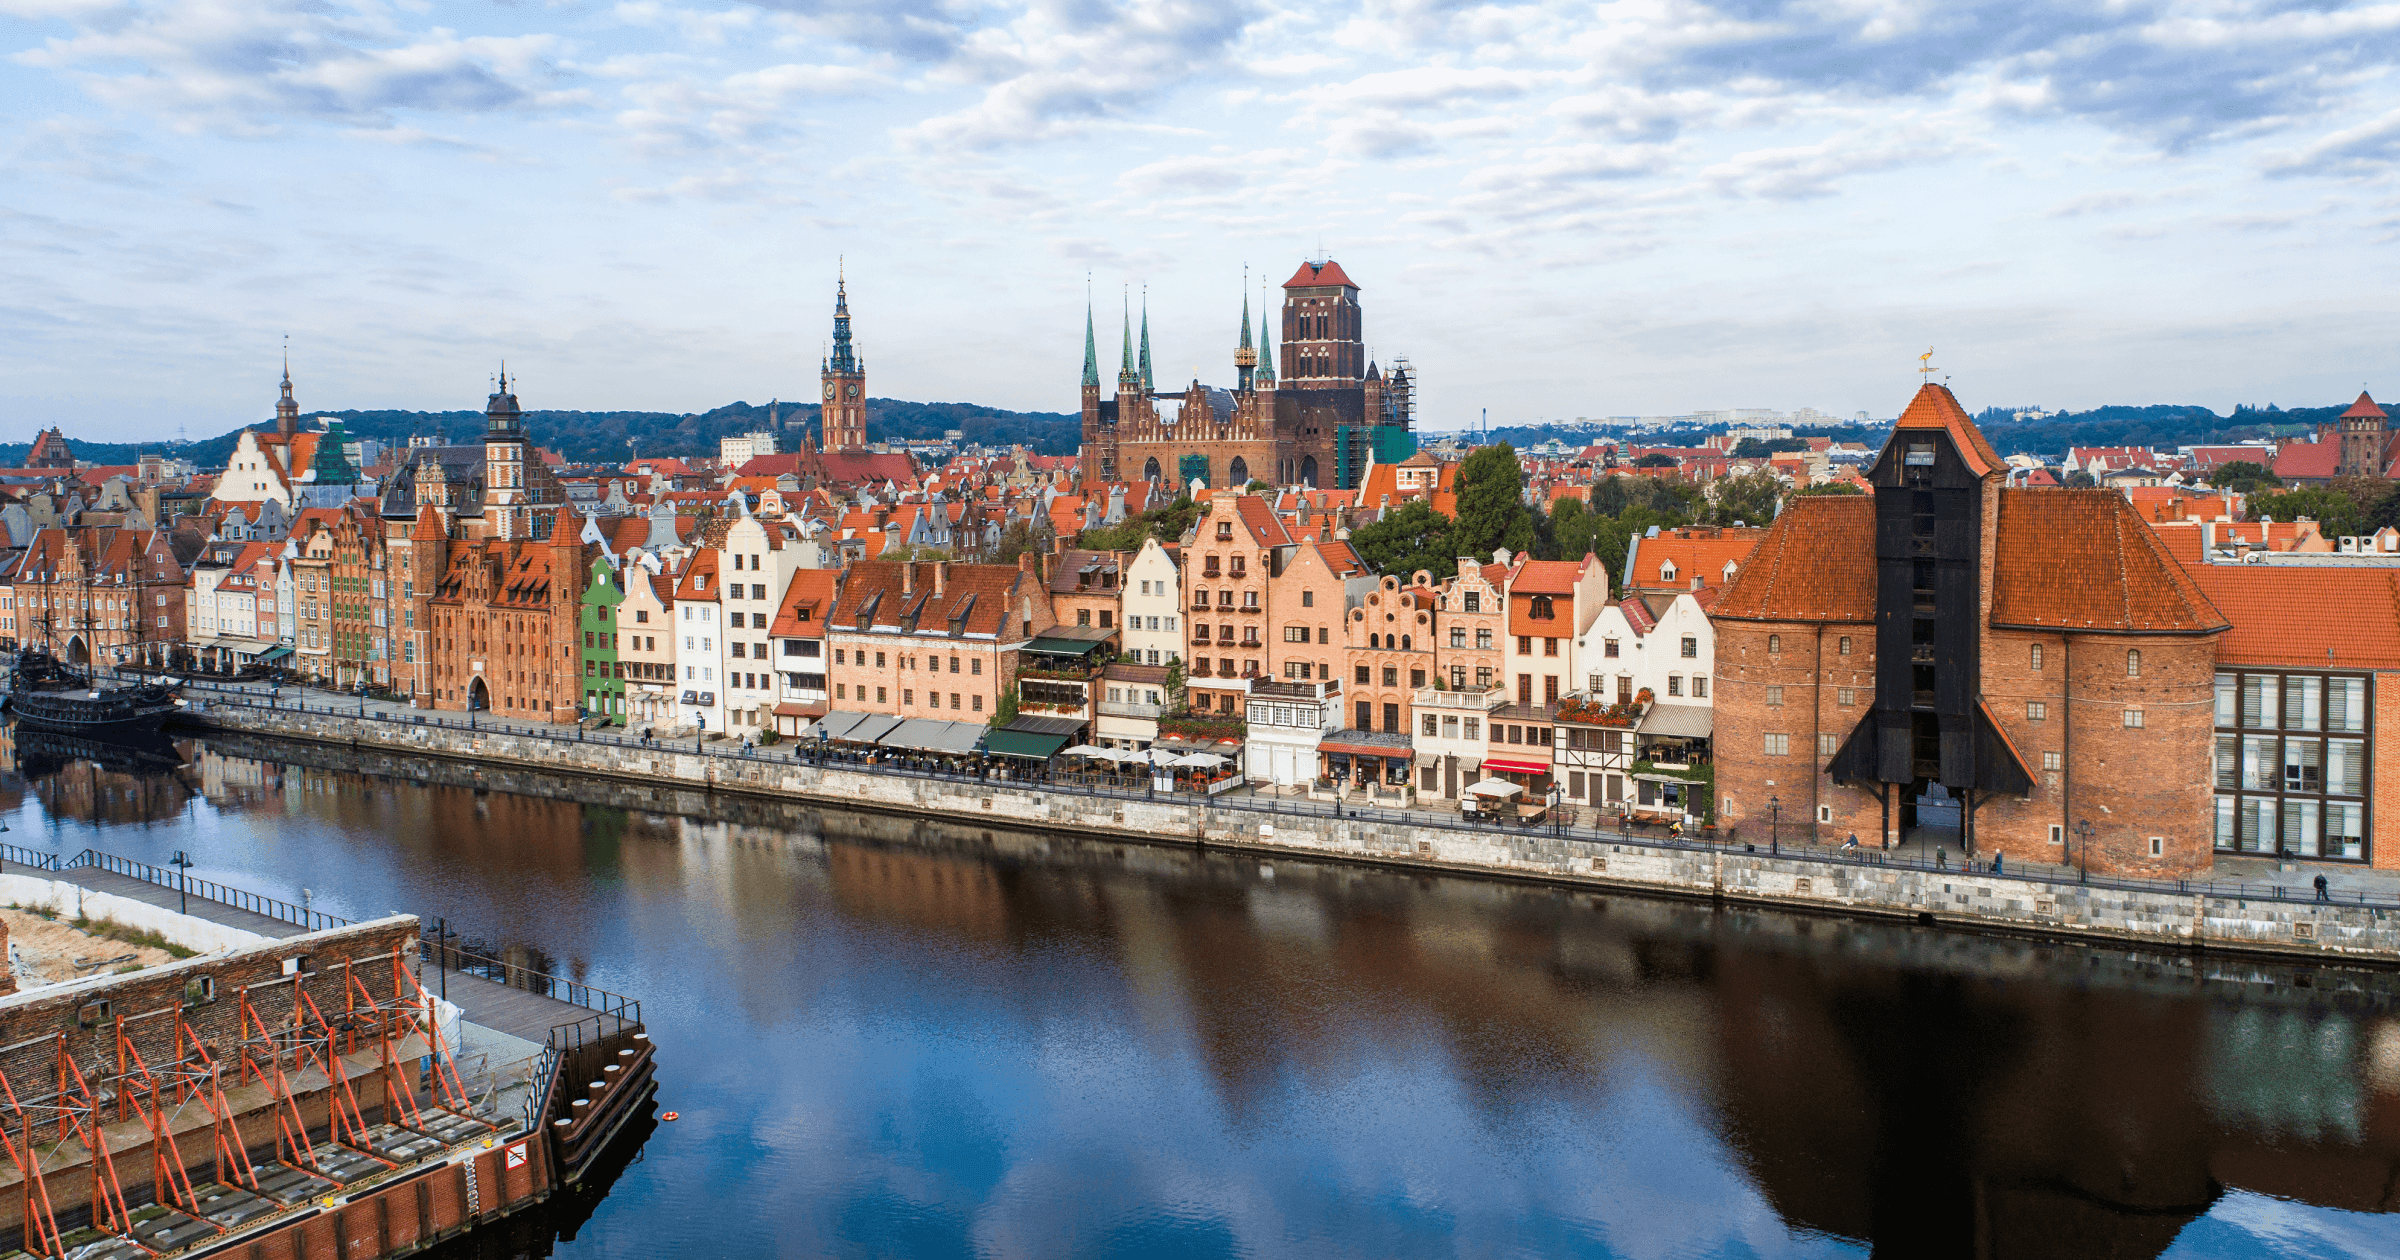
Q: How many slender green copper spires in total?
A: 5